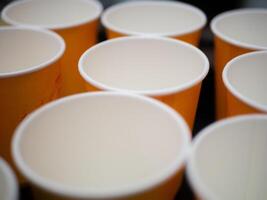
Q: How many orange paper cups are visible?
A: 9